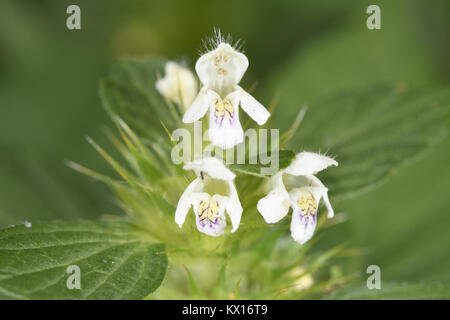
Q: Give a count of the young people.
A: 0